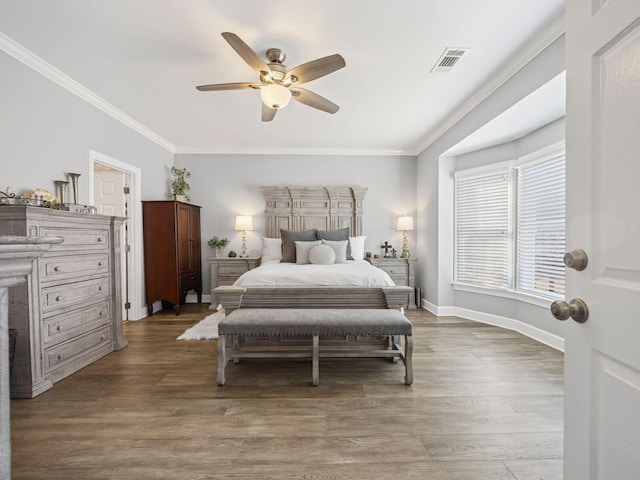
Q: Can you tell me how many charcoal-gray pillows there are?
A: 2